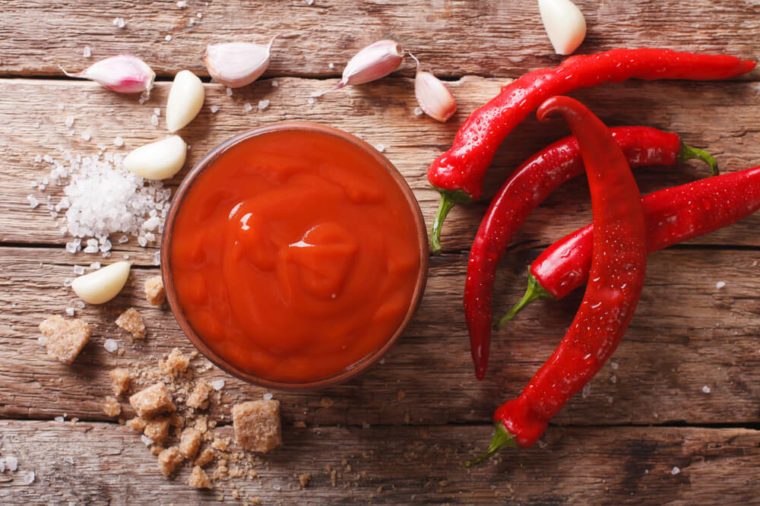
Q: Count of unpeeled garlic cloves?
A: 4